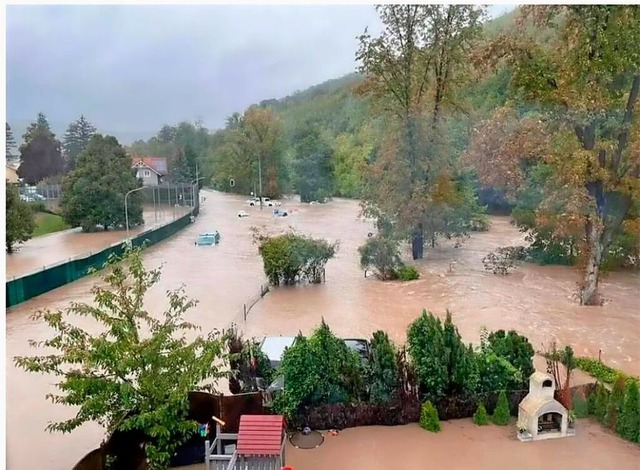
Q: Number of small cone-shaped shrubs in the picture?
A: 3